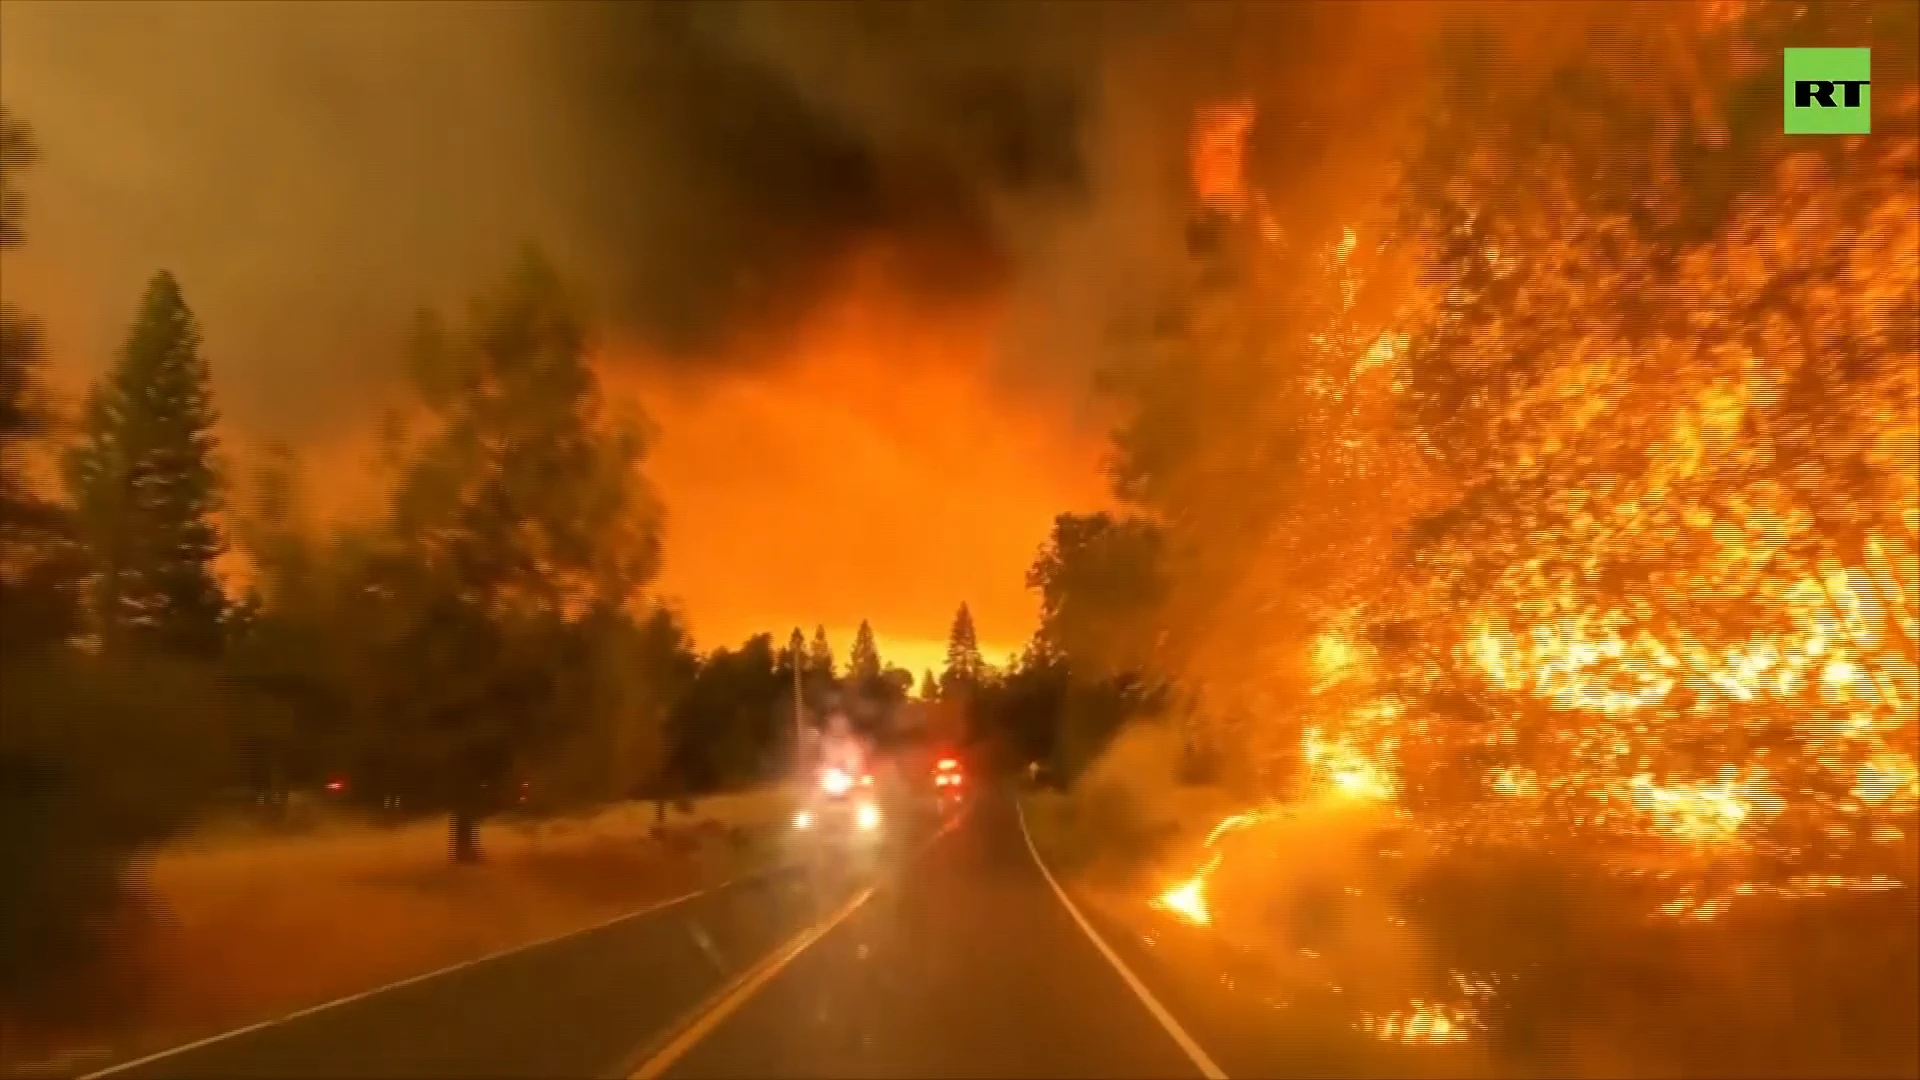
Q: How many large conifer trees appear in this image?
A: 1